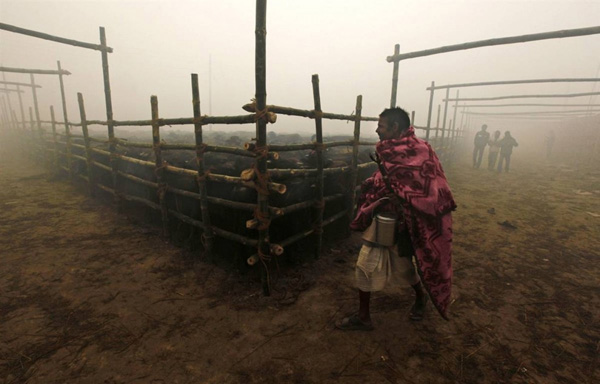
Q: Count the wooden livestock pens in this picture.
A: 1